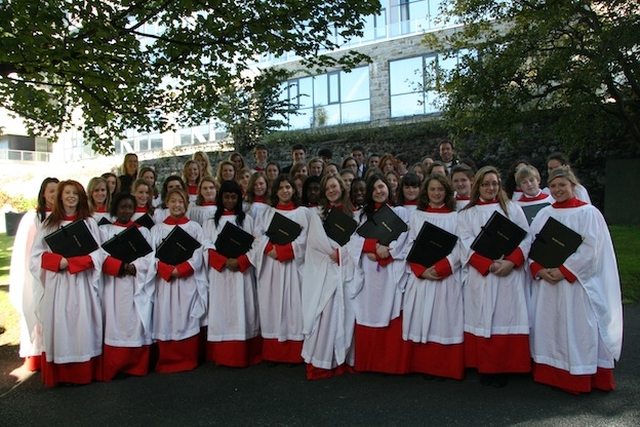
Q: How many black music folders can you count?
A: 13